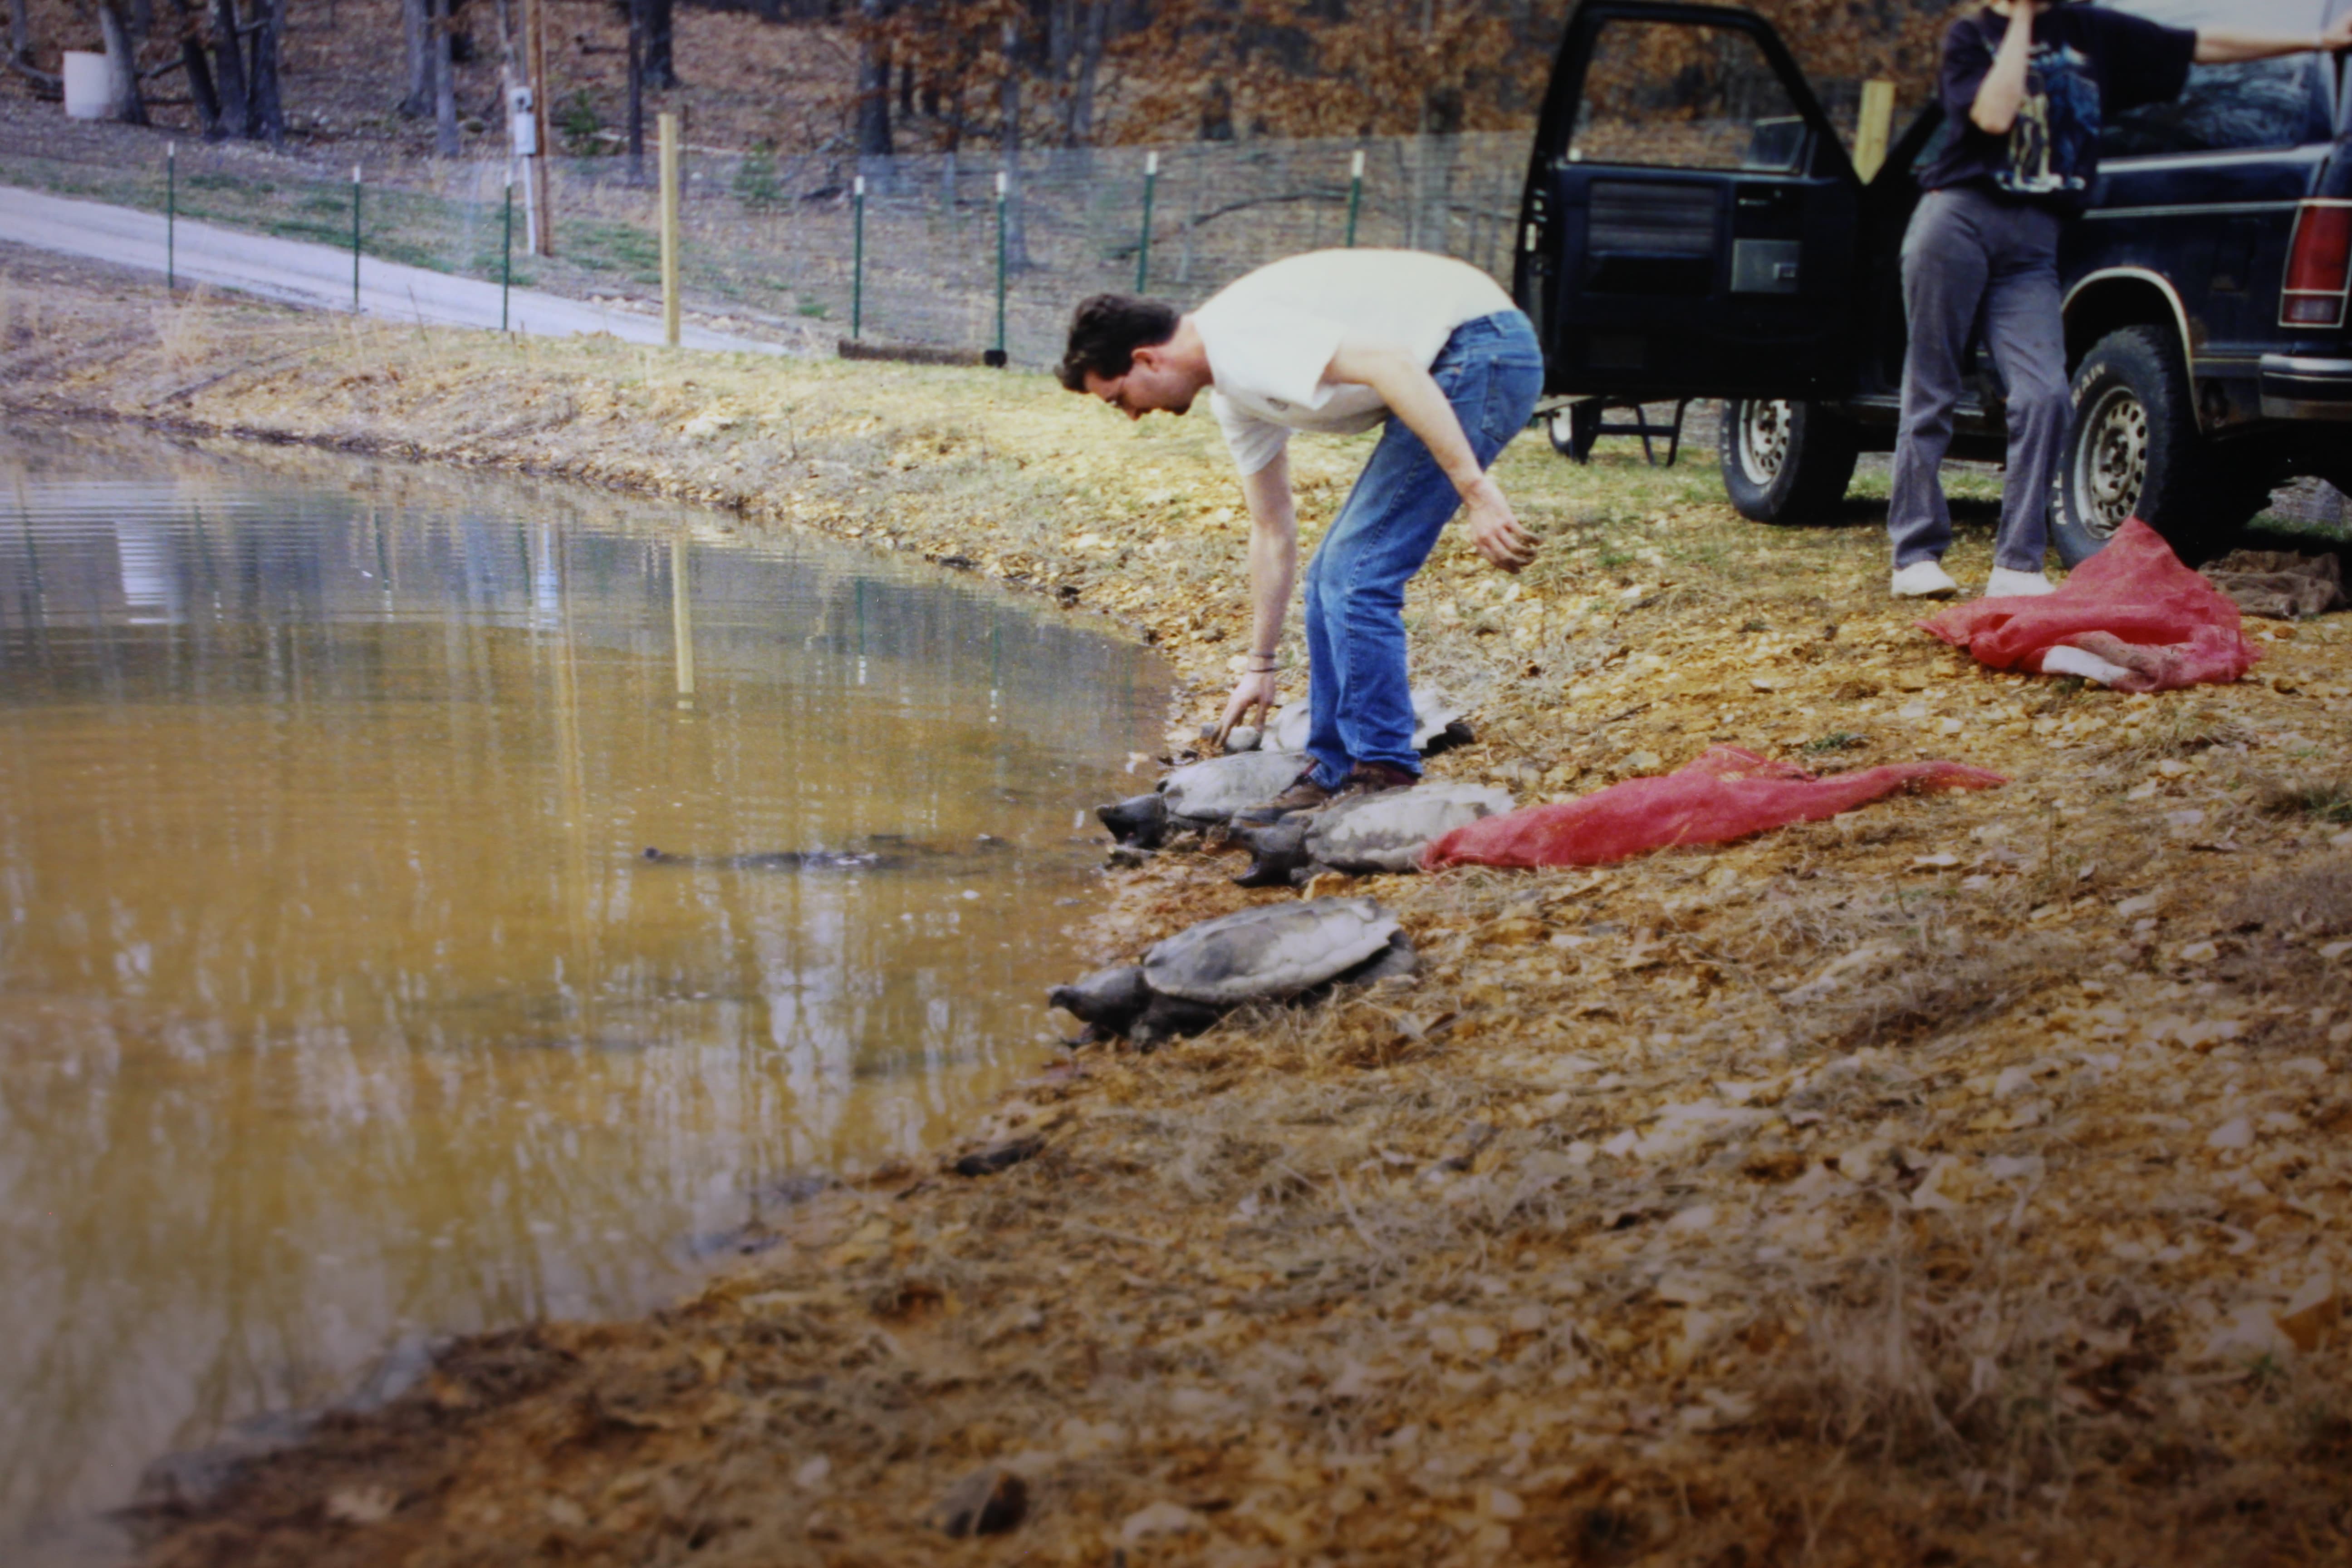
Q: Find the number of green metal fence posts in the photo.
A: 7